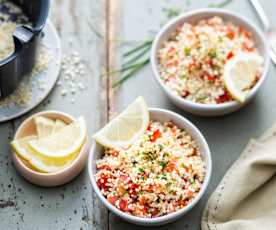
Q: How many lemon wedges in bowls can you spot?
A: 5